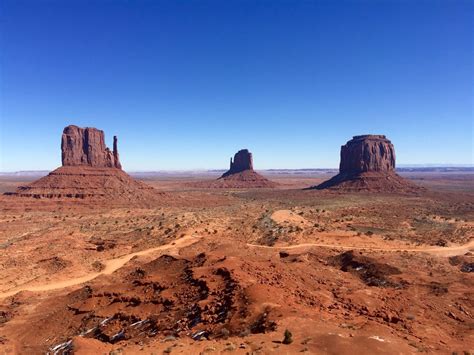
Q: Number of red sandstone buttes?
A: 3